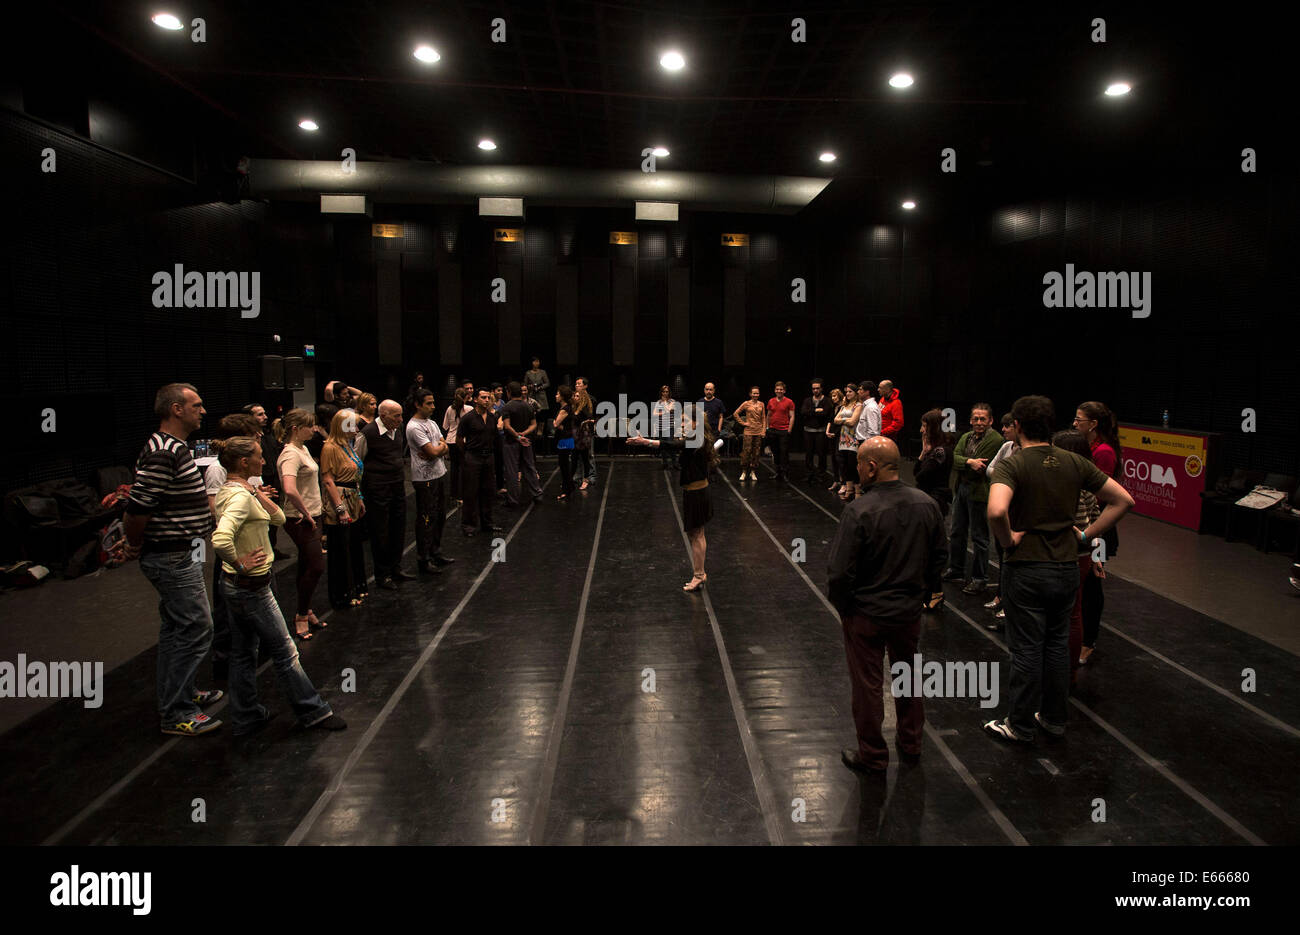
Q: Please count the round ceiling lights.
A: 10